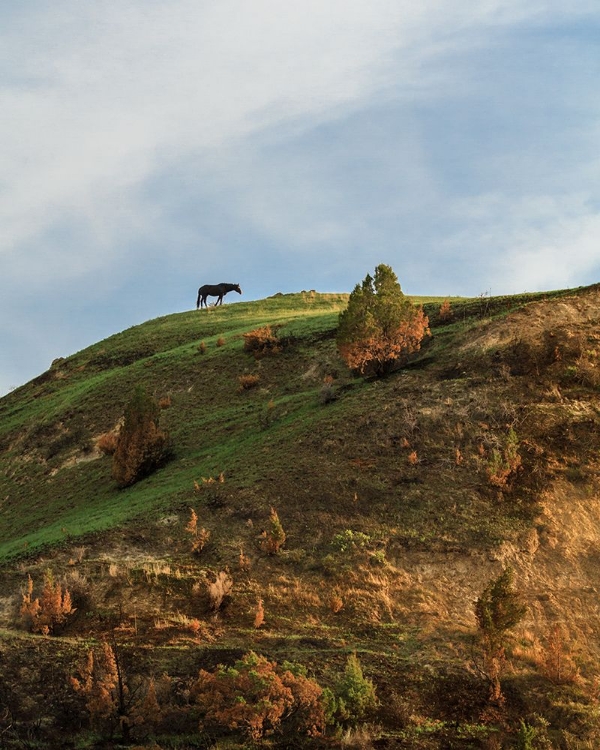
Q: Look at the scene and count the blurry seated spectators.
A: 0